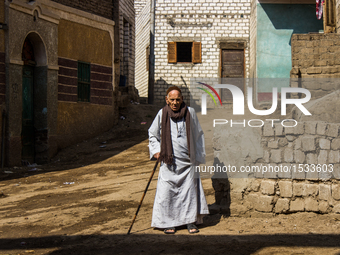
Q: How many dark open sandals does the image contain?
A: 2